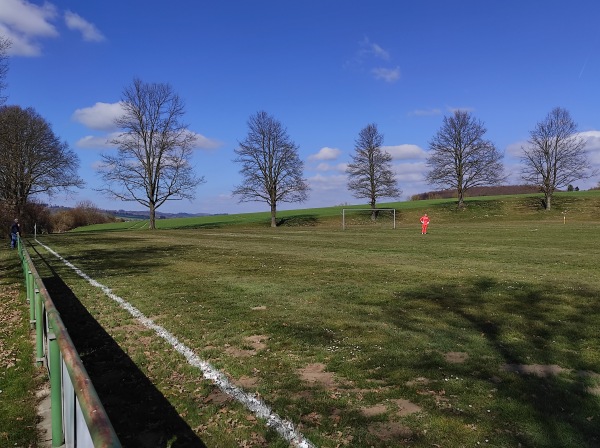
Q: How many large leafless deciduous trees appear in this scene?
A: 6